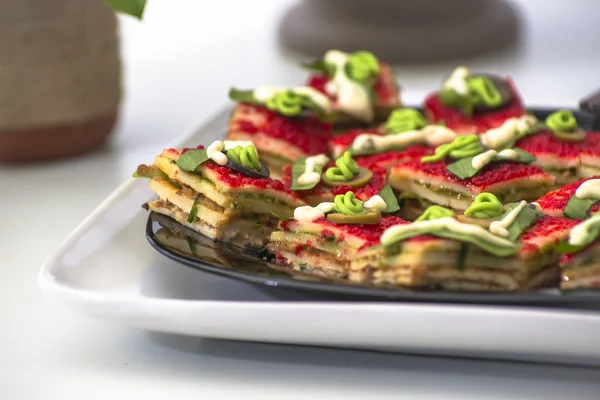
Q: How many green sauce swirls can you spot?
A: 11